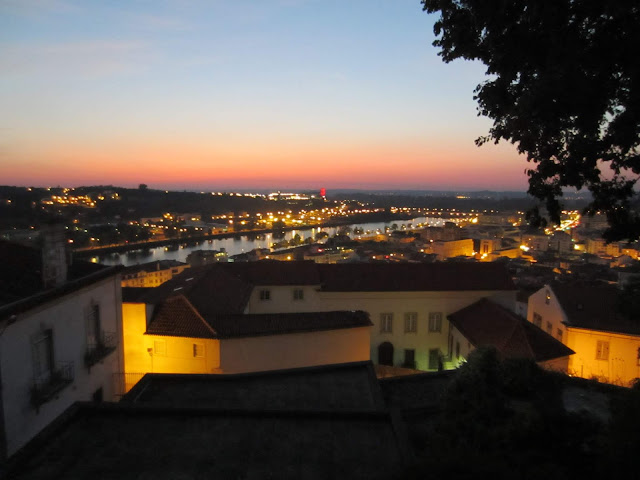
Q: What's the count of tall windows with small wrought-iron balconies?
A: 2